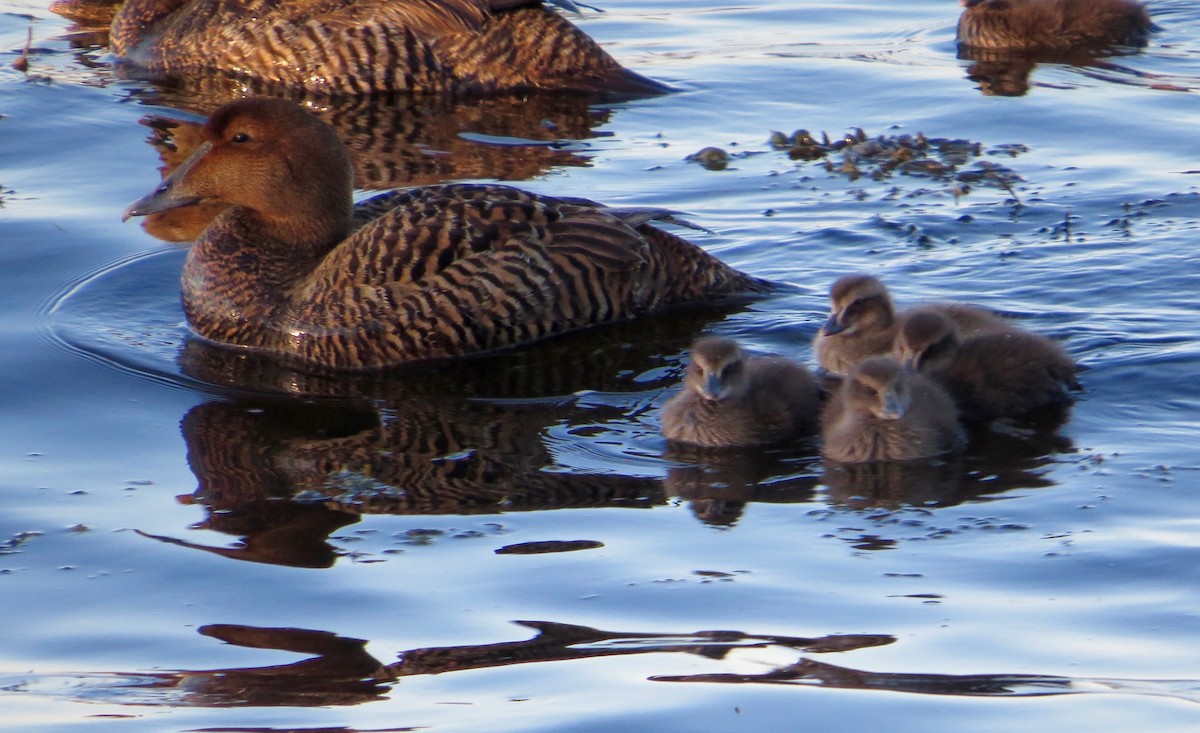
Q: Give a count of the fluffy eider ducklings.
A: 5